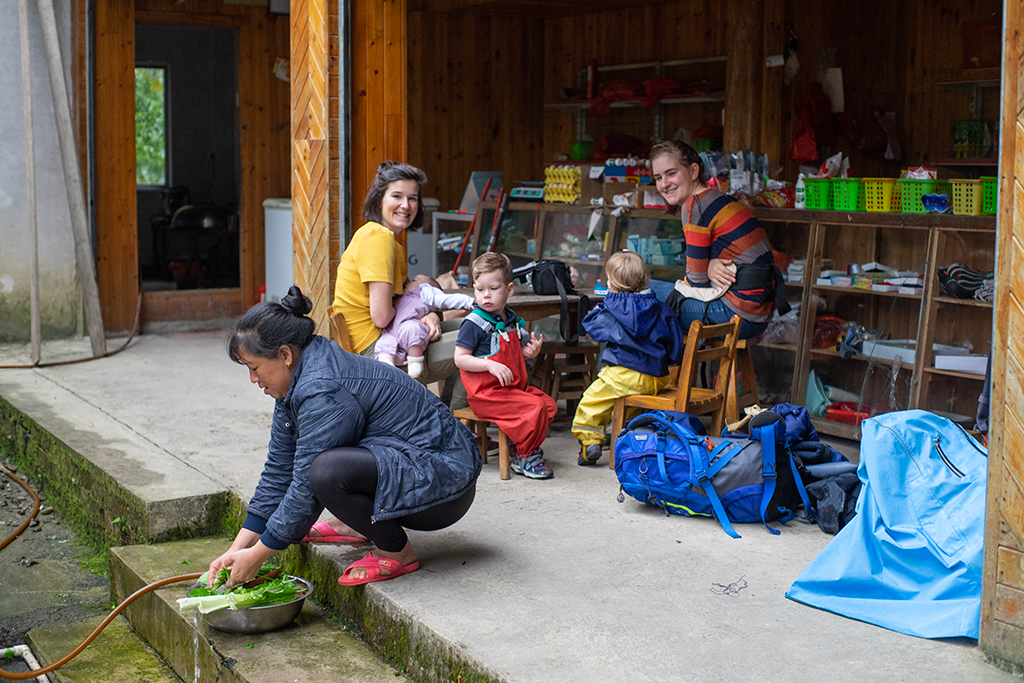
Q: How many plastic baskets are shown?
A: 6